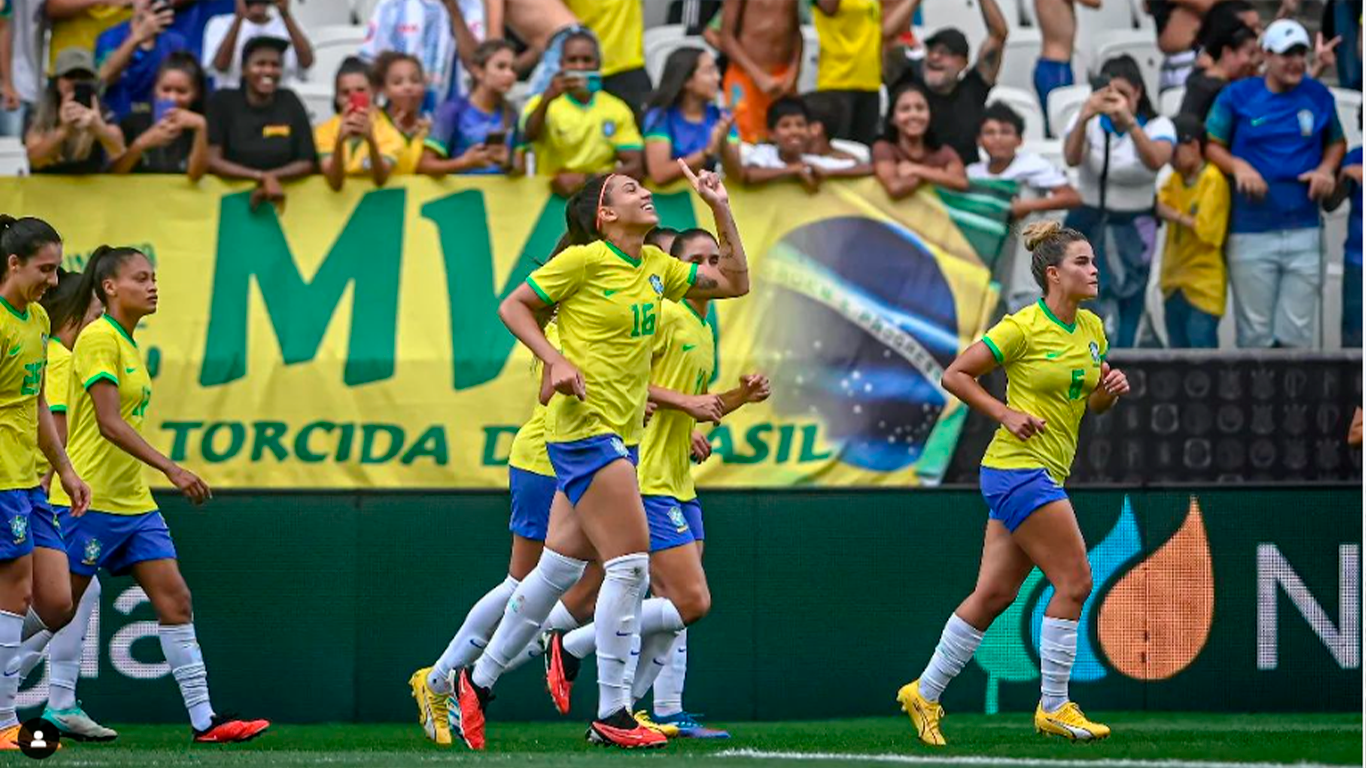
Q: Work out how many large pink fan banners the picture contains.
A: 0